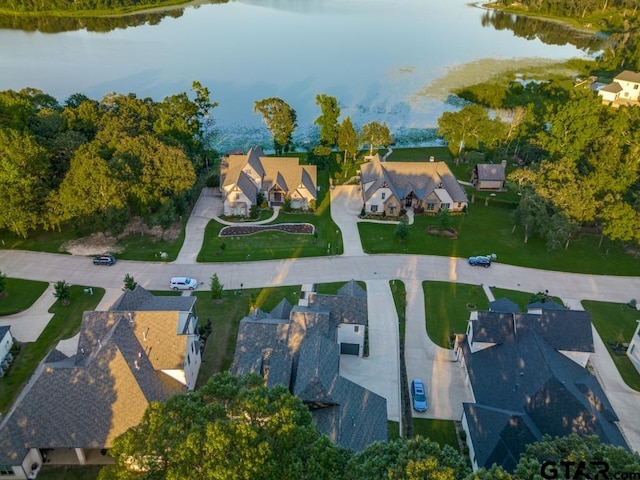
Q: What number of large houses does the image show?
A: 5